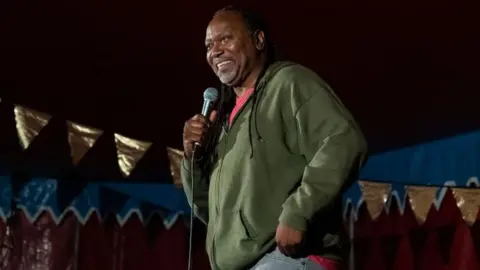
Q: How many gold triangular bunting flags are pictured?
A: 7